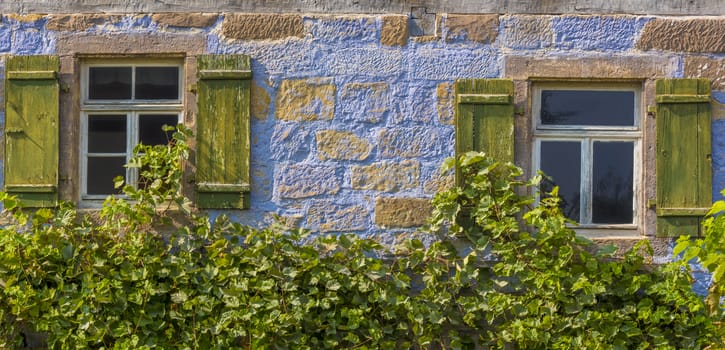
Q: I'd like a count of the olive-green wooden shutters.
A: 4